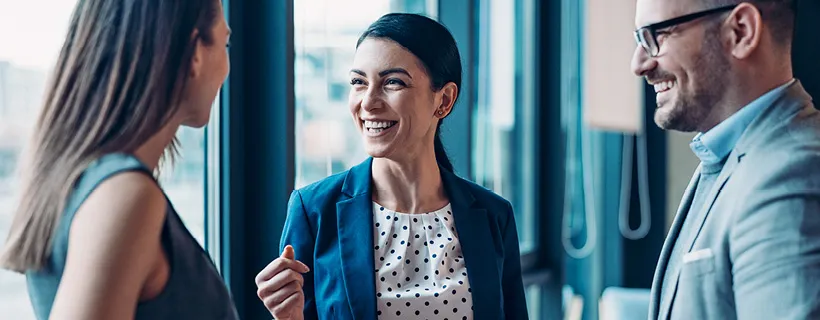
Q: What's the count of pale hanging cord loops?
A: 2